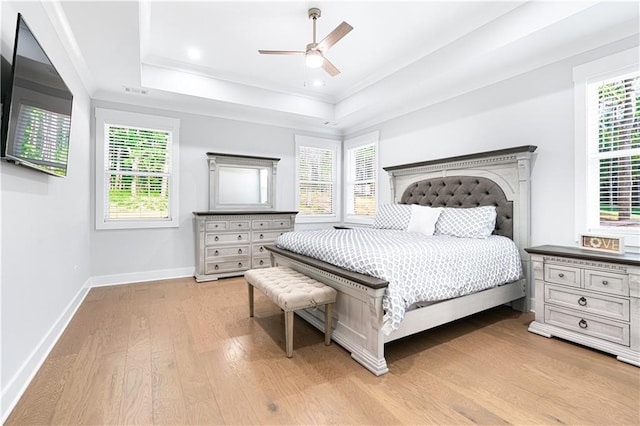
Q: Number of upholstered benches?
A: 1